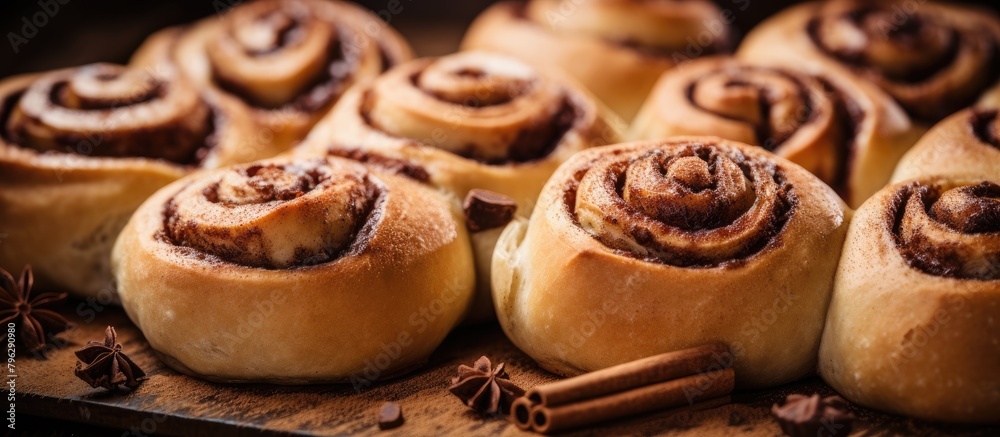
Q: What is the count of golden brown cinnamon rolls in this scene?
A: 10